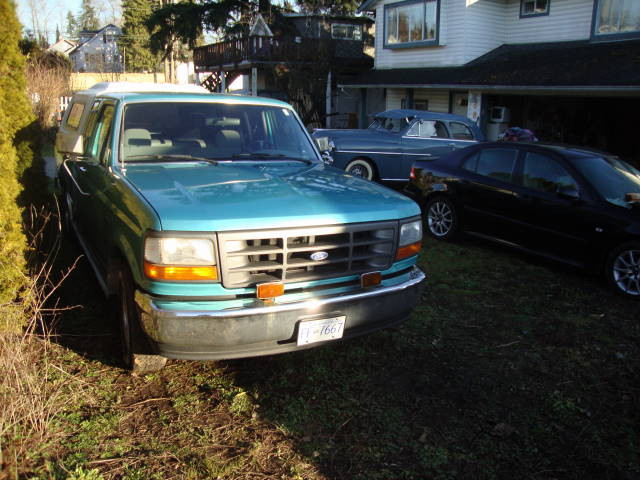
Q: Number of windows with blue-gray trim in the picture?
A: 3